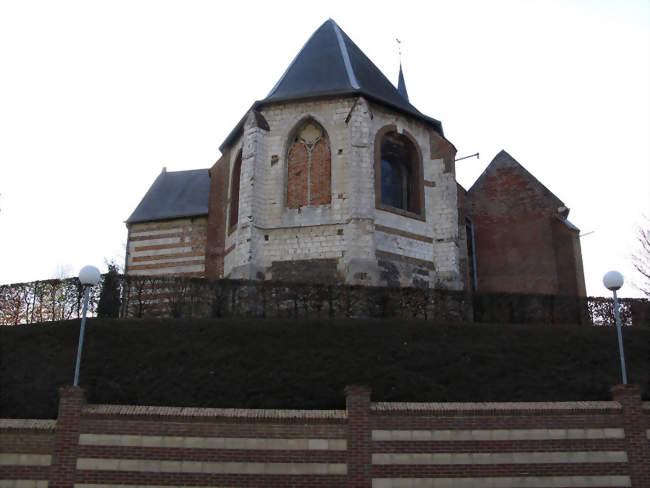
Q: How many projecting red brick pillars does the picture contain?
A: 3